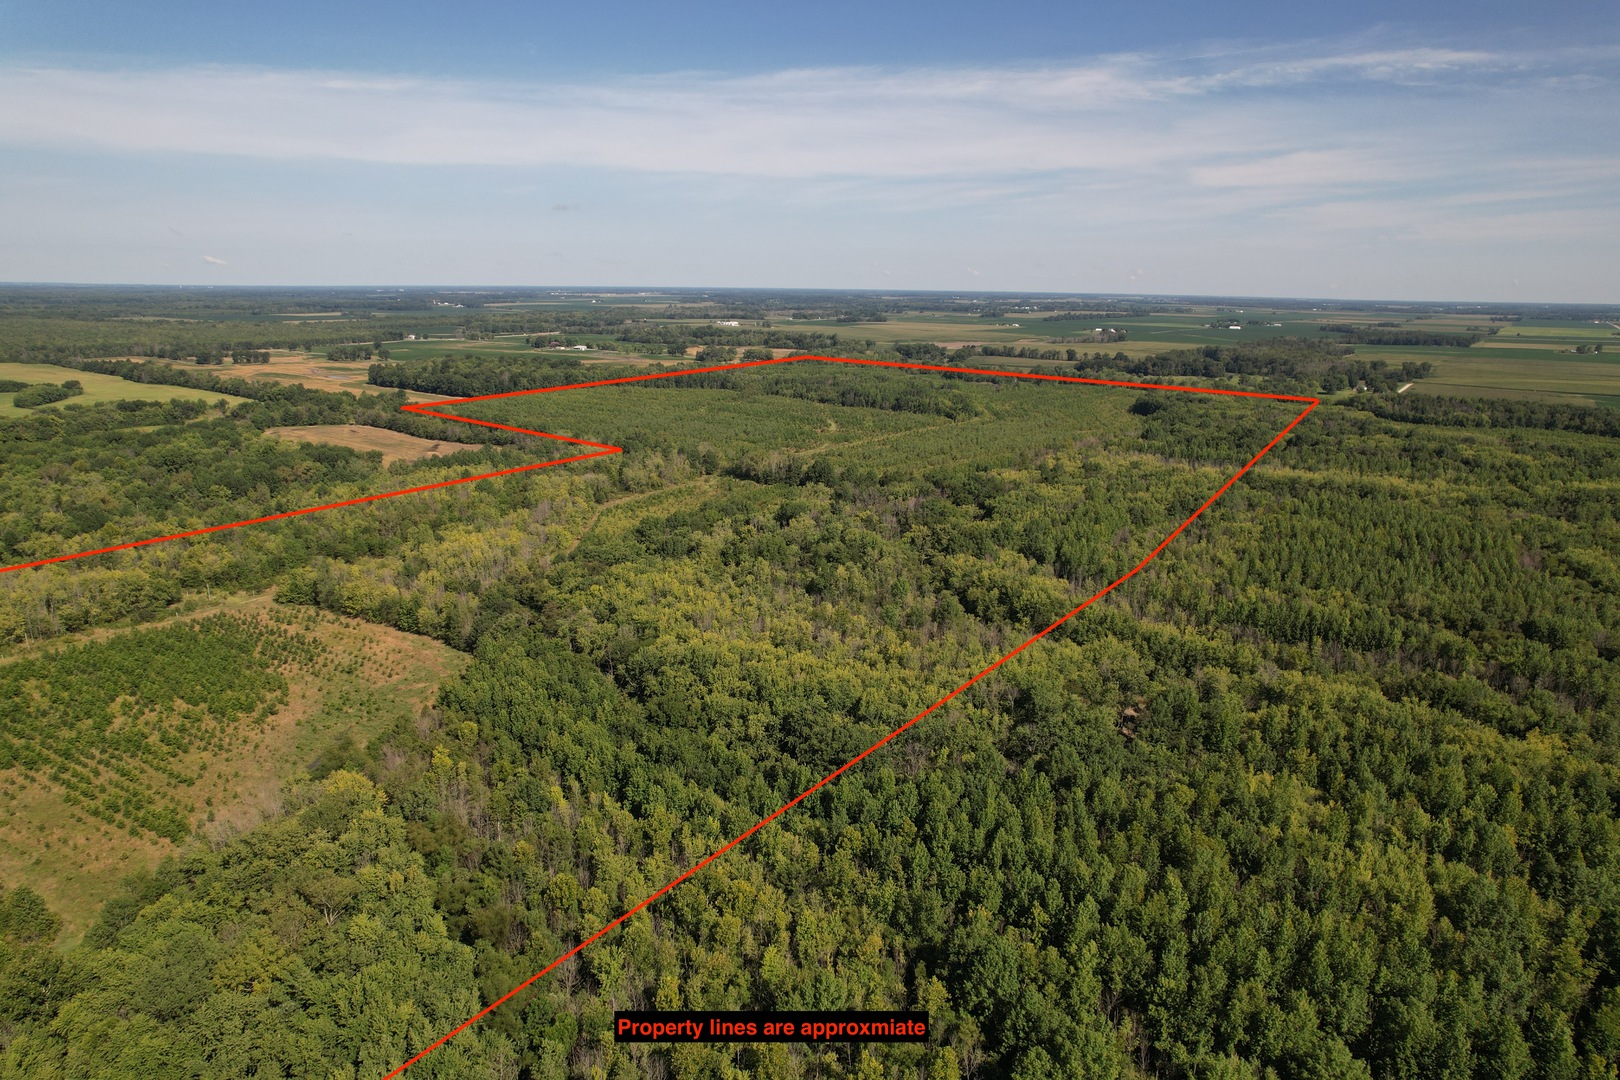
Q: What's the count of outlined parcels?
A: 1